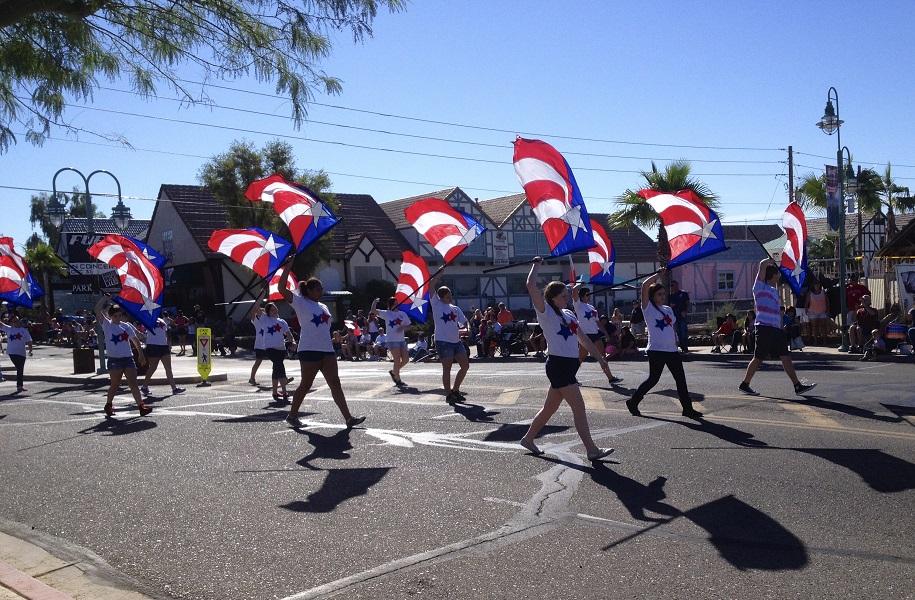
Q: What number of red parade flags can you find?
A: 12